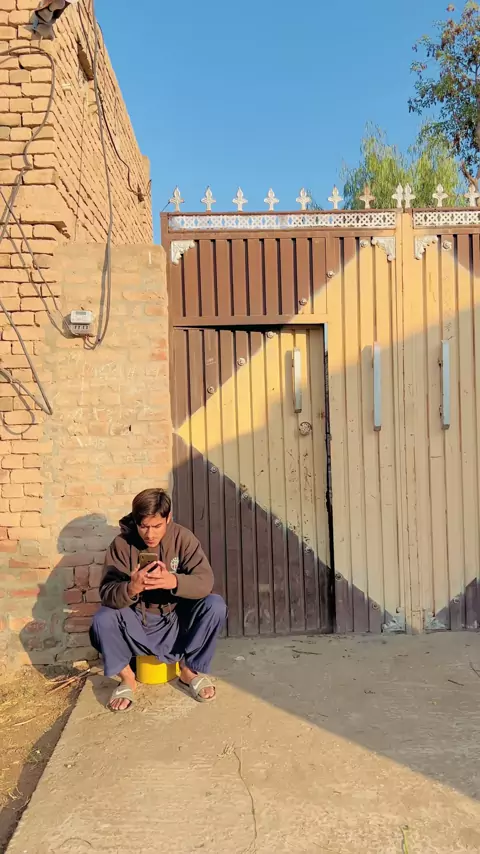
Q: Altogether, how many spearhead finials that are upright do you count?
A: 11